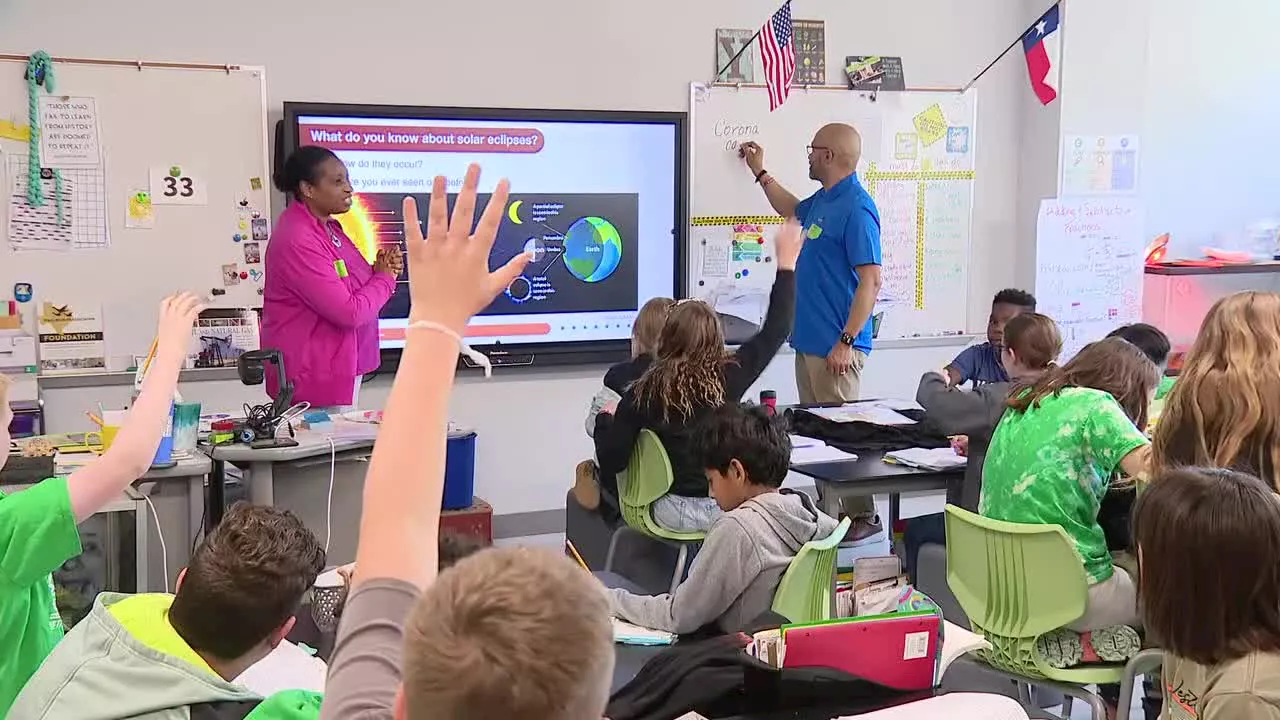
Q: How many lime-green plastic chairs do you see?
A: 3